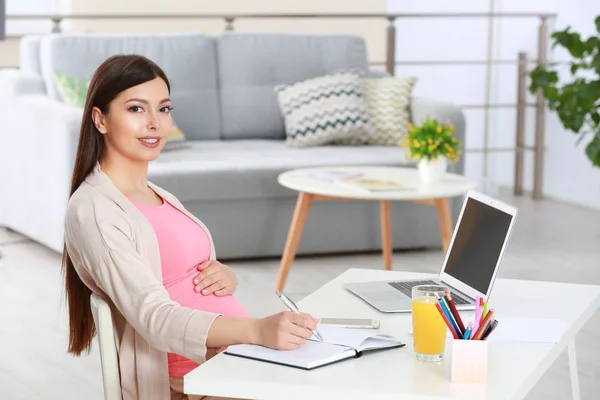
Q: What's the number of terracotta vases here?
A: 0